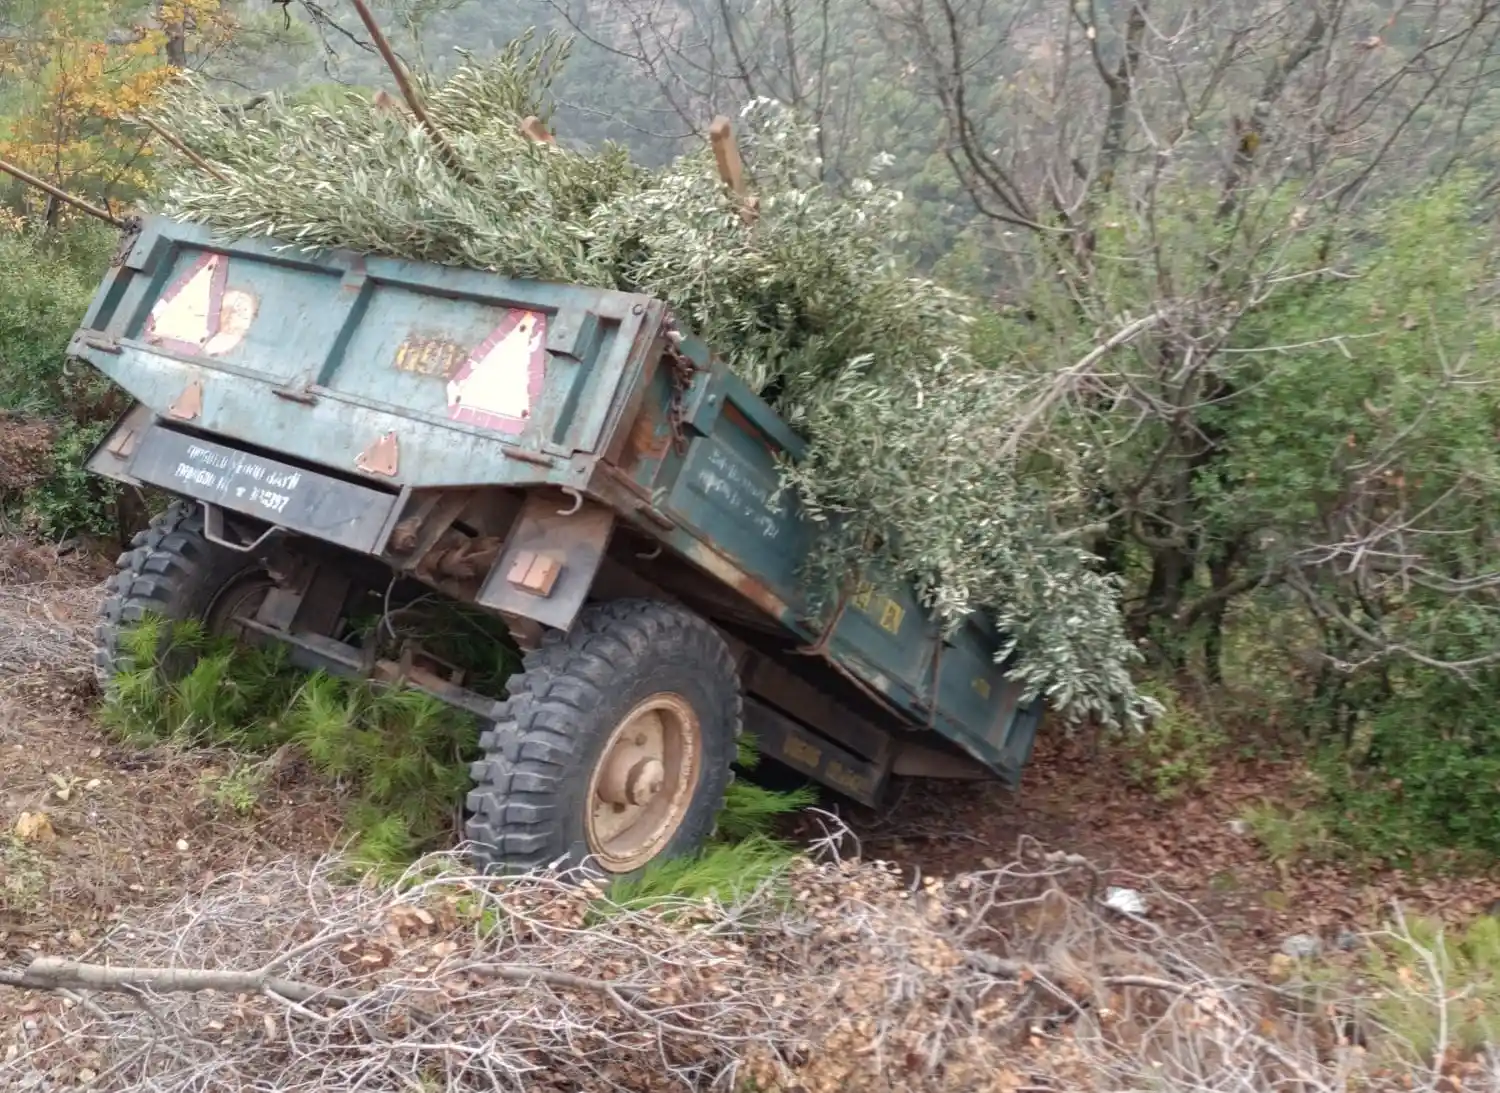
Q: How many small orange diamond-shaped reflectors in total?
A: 2